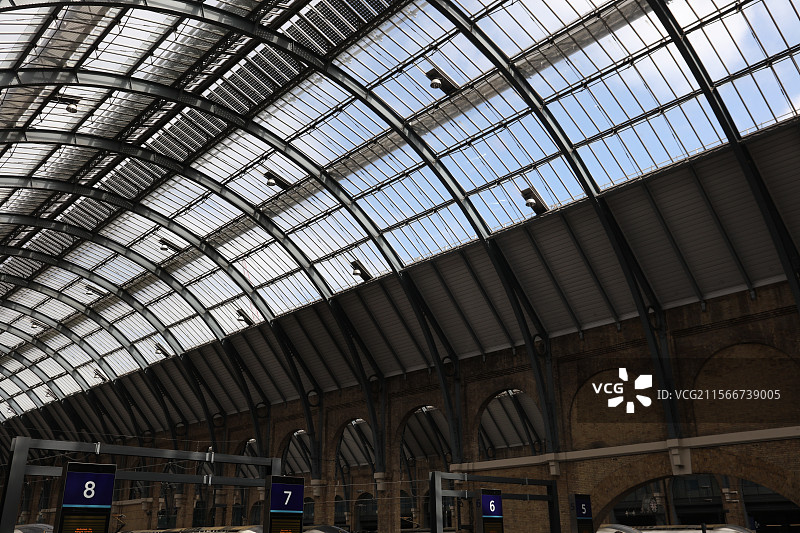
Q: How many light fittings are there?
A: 13